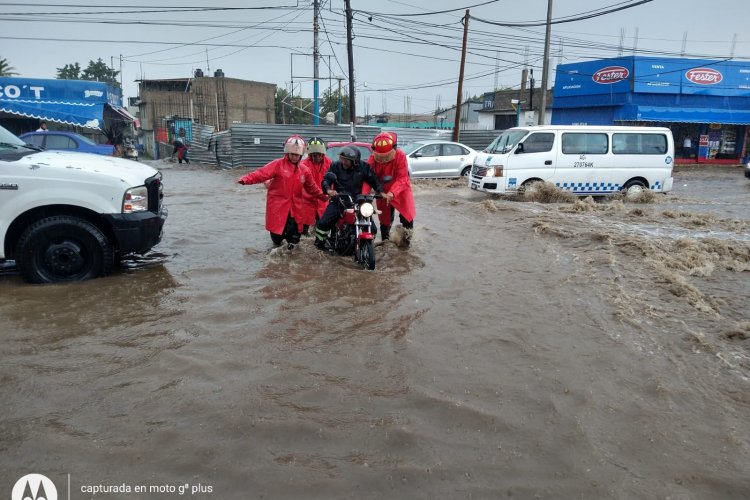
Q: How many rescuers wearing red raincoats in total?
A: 3